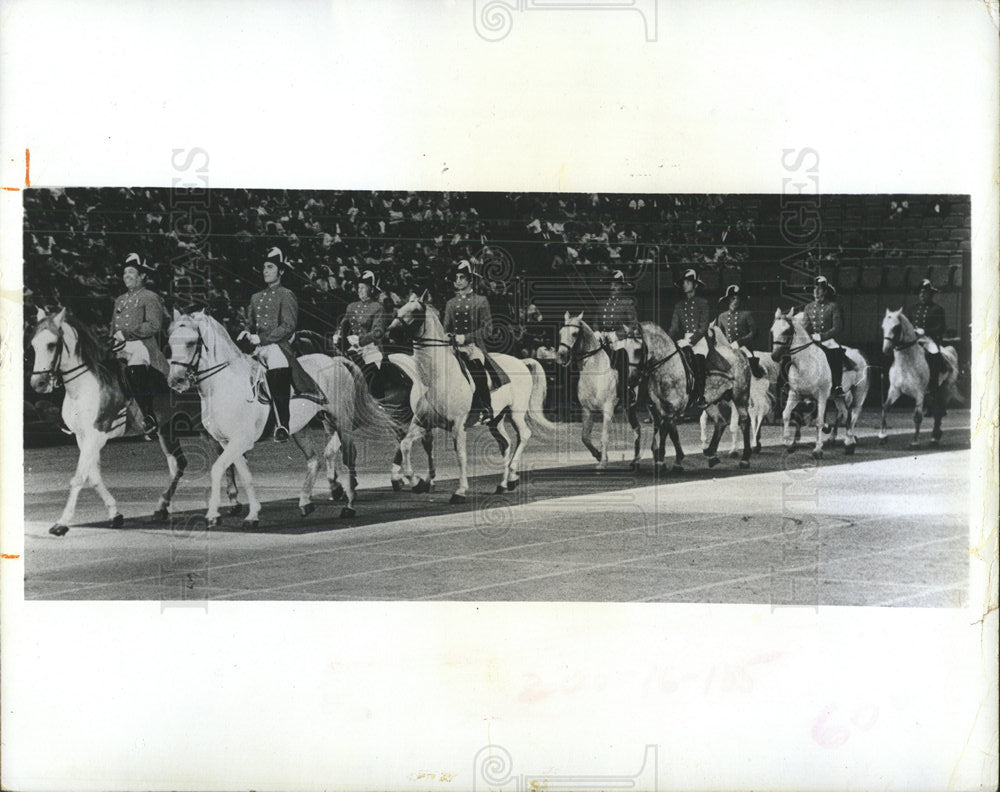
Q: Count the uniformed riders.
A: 9